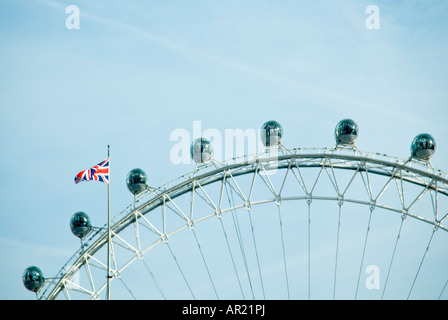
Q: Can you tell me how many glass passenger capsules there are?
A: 7